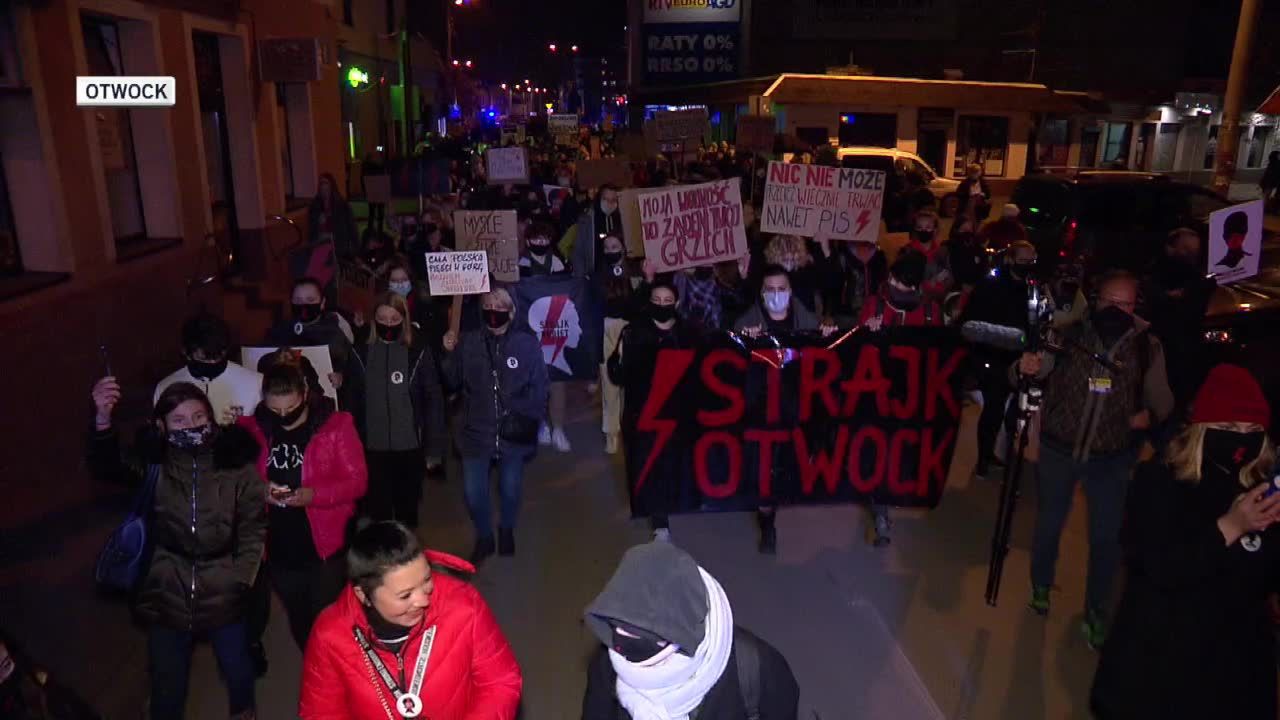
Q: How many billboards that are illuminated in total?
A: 1